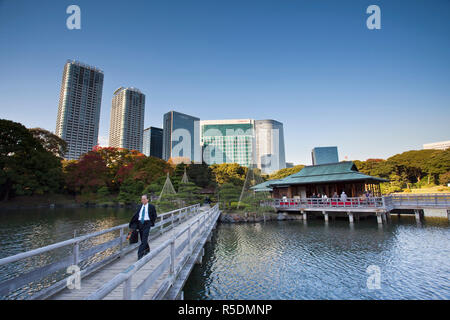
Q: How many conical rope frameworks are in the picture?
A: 3